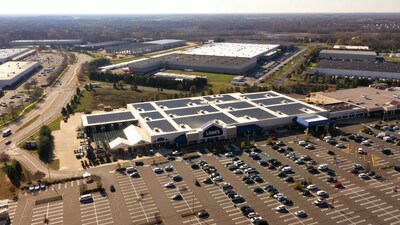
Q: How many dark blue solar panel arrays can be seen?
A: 13